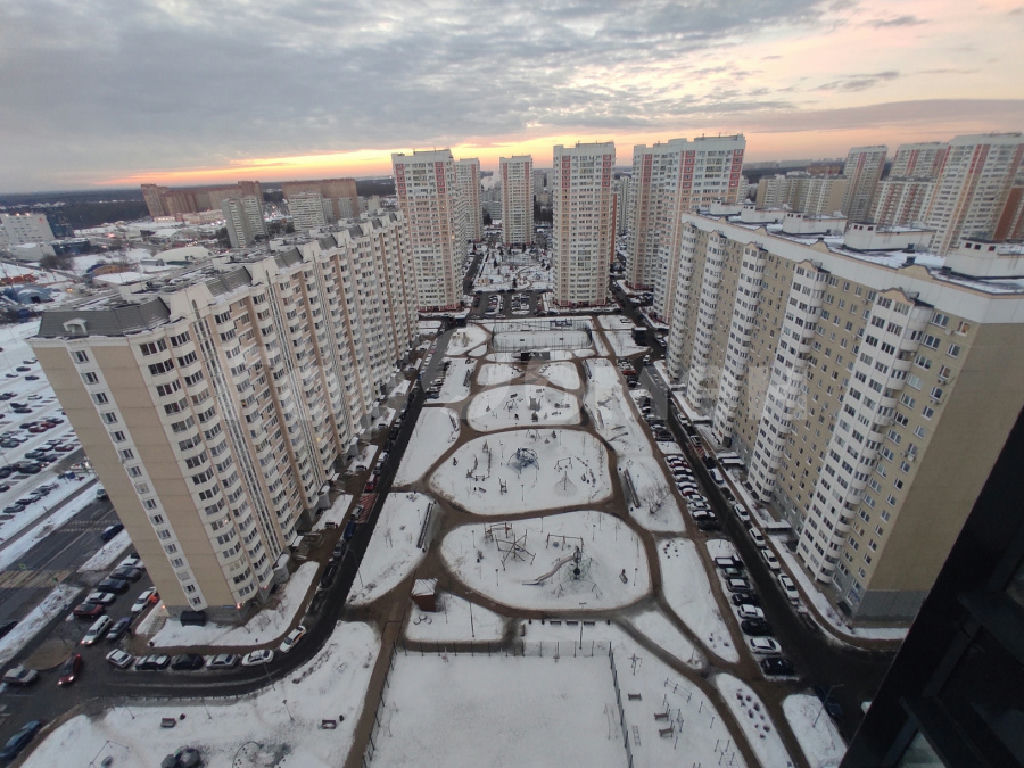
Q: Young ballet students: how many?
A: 0